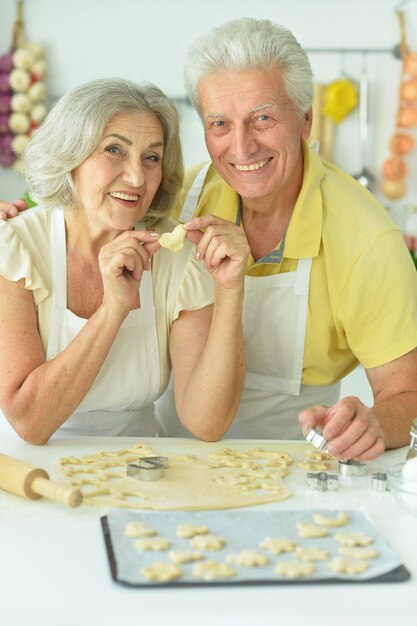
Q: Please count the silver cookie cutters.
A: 5